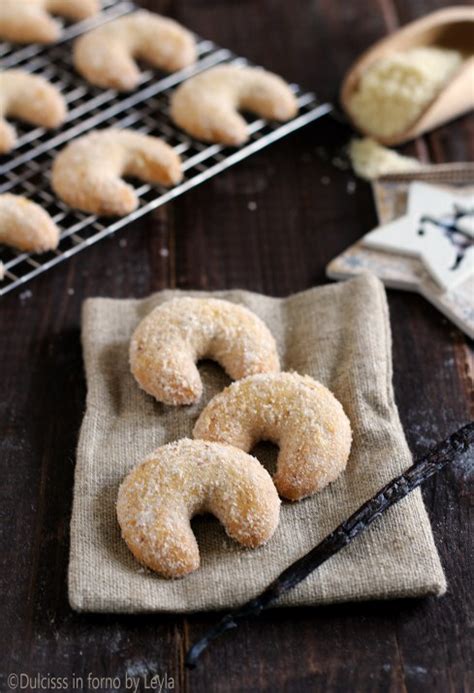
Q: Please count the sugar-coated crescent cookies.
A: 9